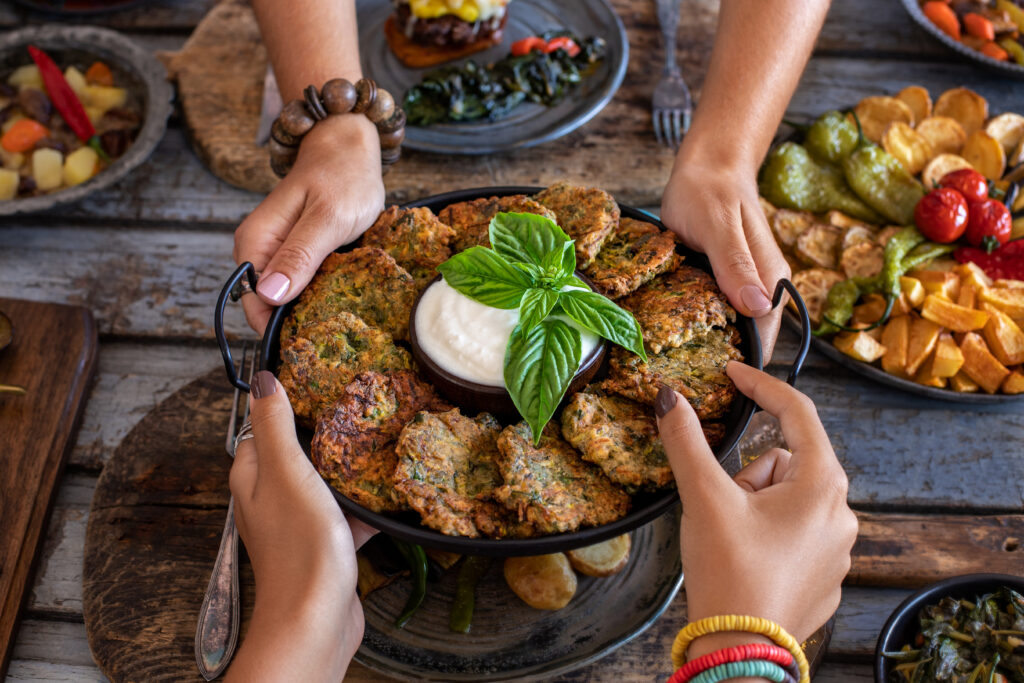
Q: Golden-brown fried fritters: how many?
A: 12